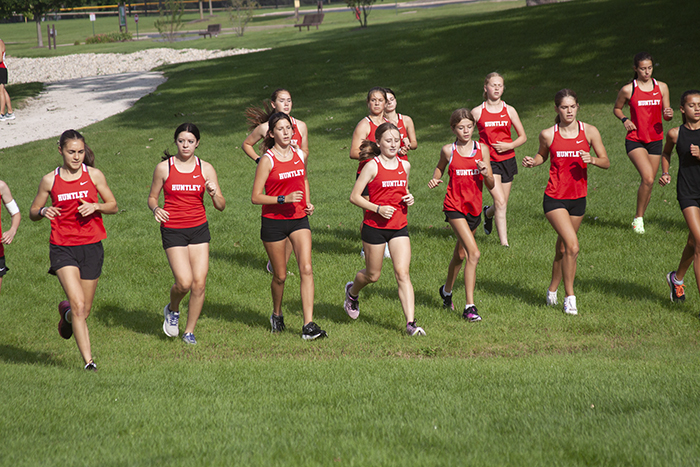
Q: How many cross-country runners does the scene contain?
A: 14